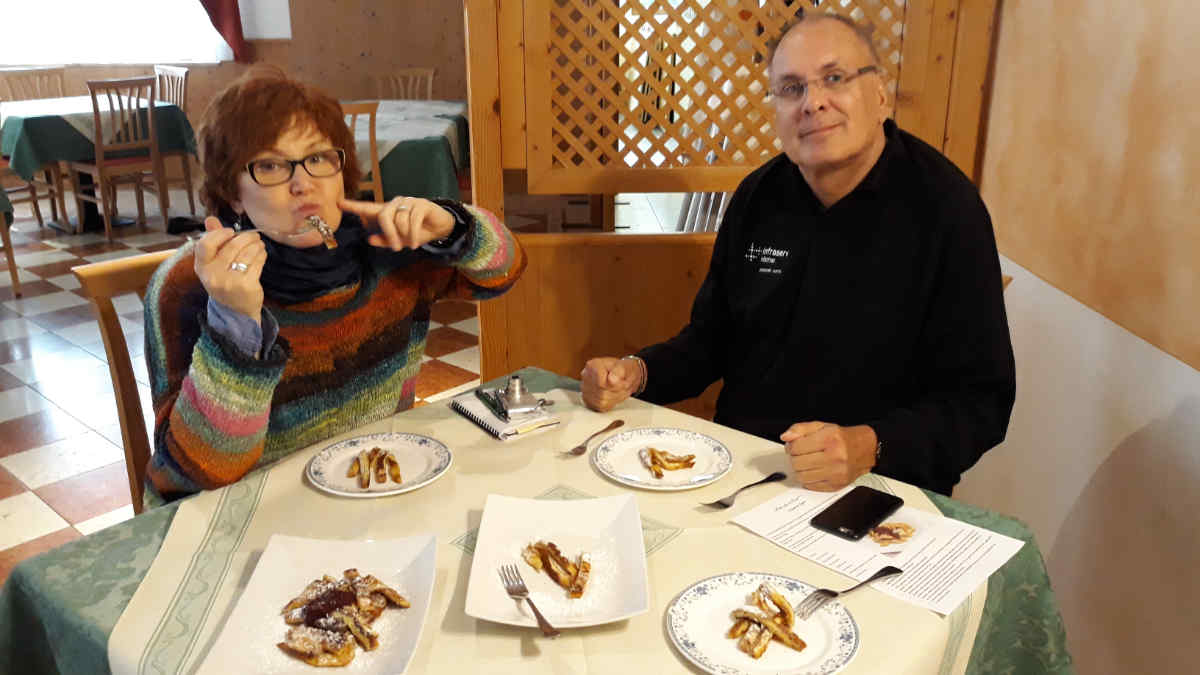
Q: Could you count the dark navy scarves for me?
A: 1